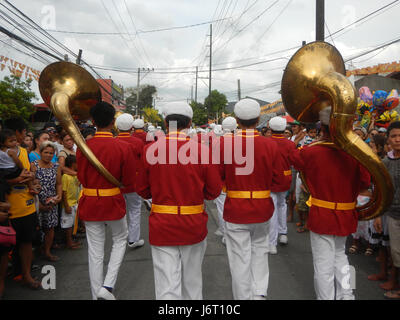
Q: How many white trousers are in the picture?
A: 7